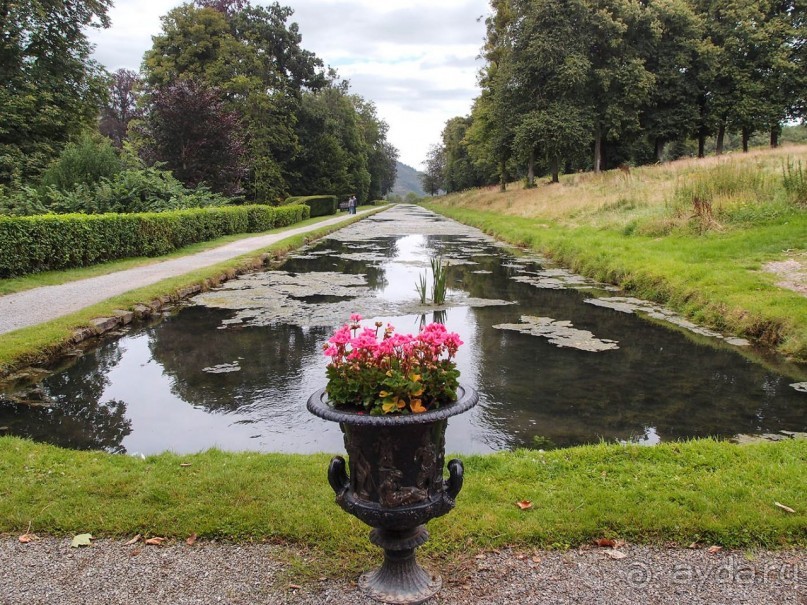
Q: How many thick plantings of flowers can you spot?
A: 1